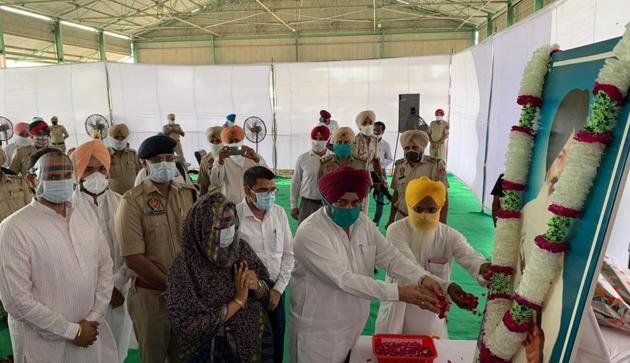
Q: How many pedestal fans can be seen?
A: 3